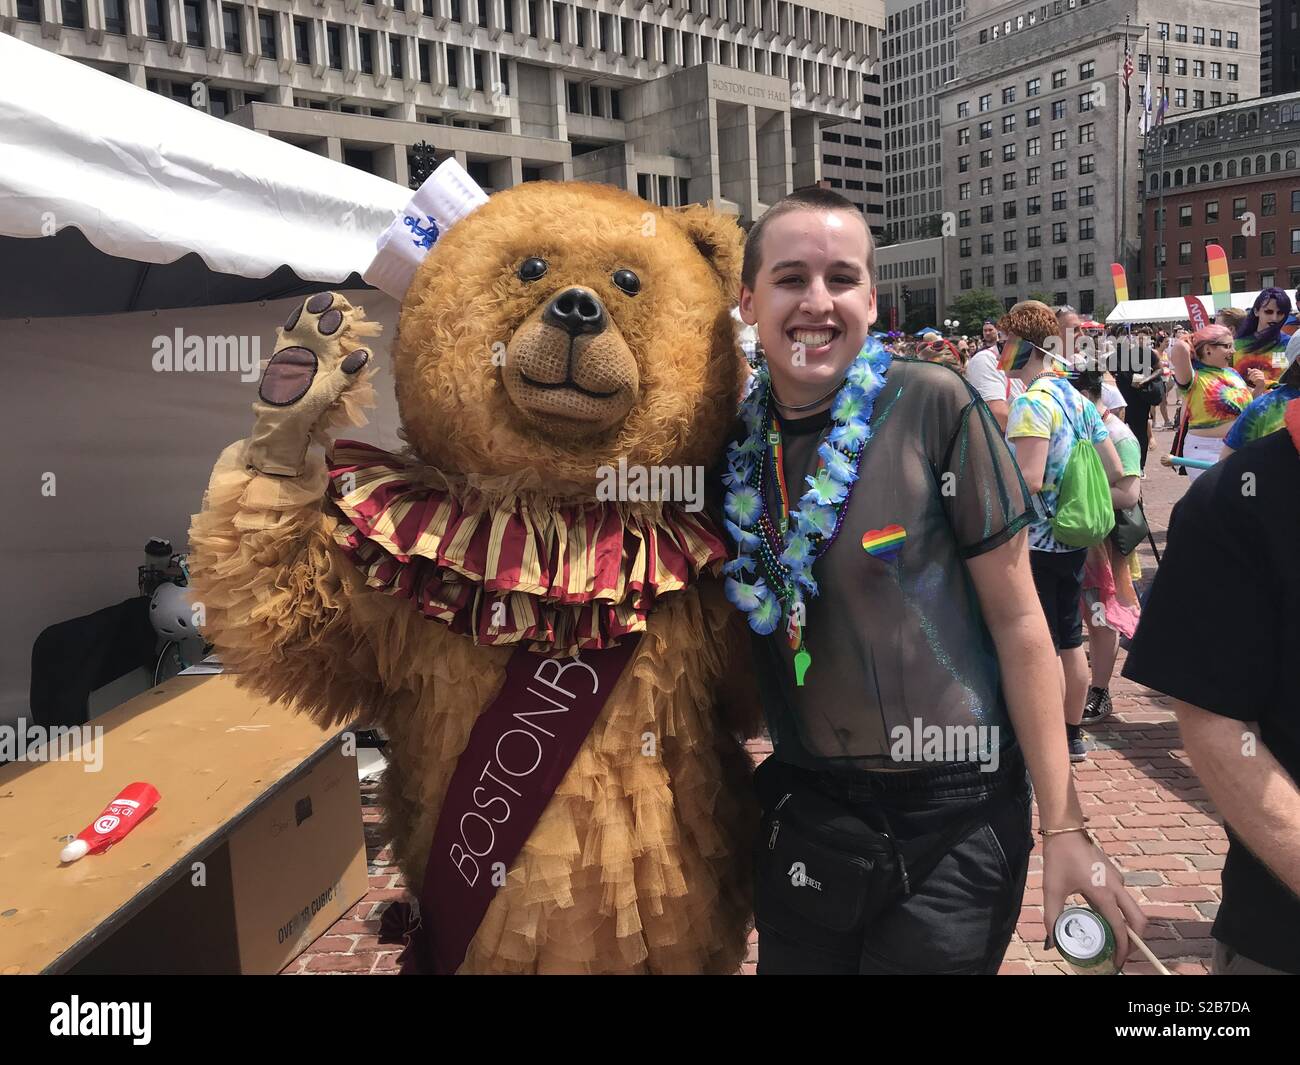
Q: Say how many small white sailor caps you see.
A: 1